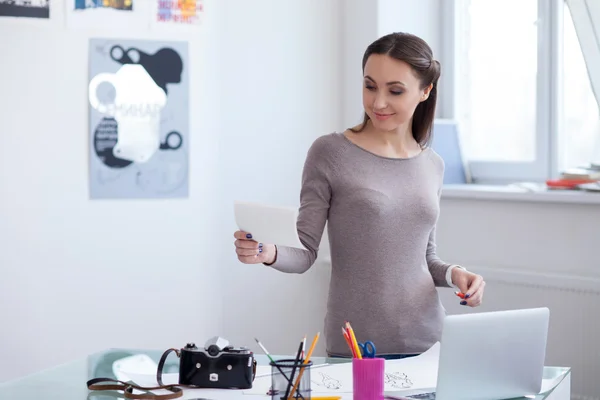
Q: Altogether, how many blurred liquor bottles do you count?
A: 0